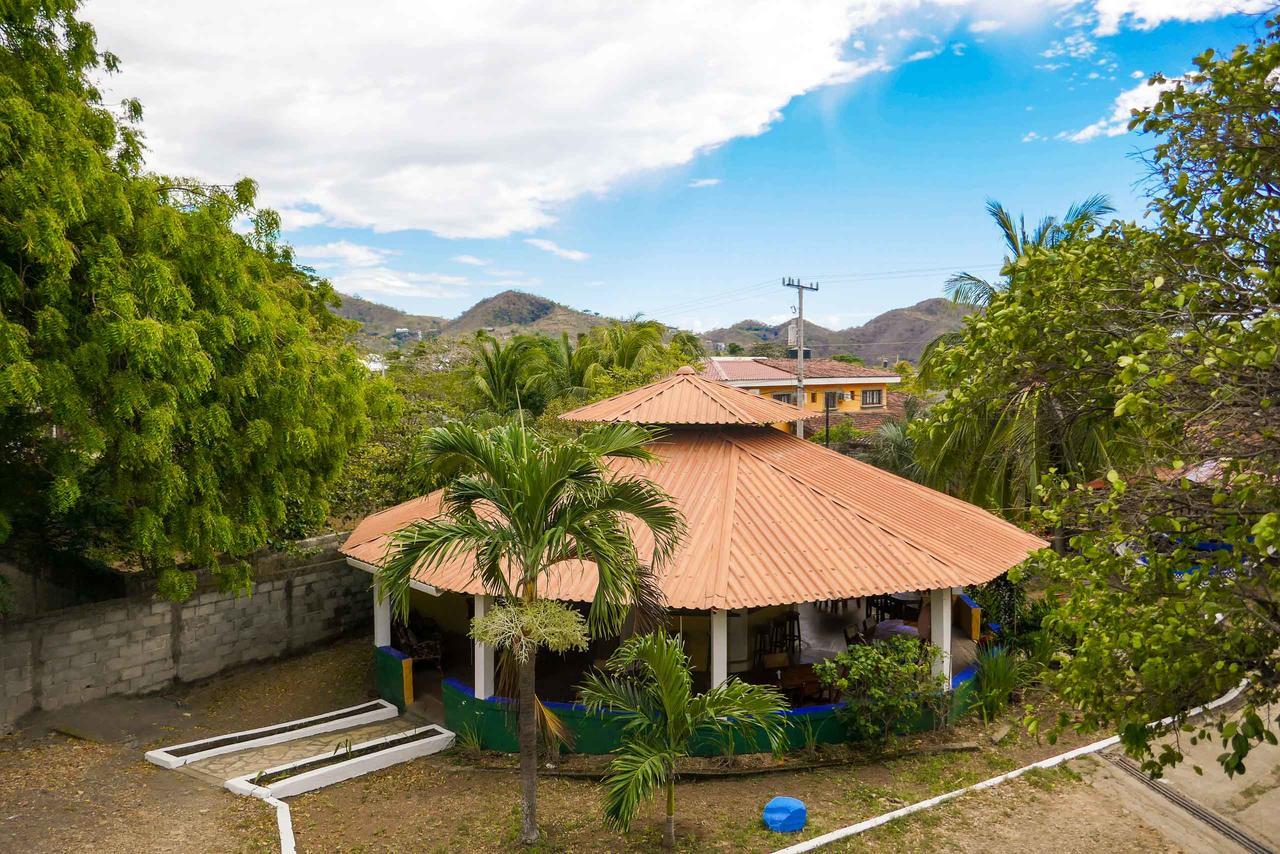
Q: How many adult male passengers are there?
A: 0